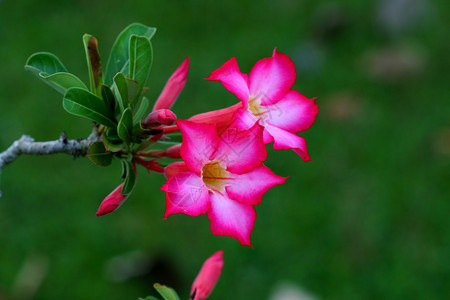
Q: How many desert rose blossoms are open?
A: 2